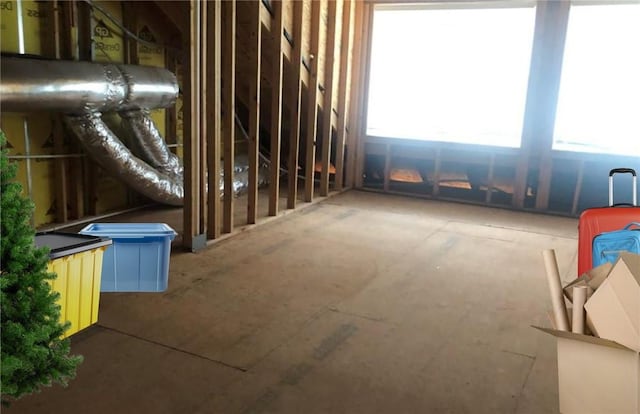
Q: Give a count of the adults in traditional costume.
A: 0